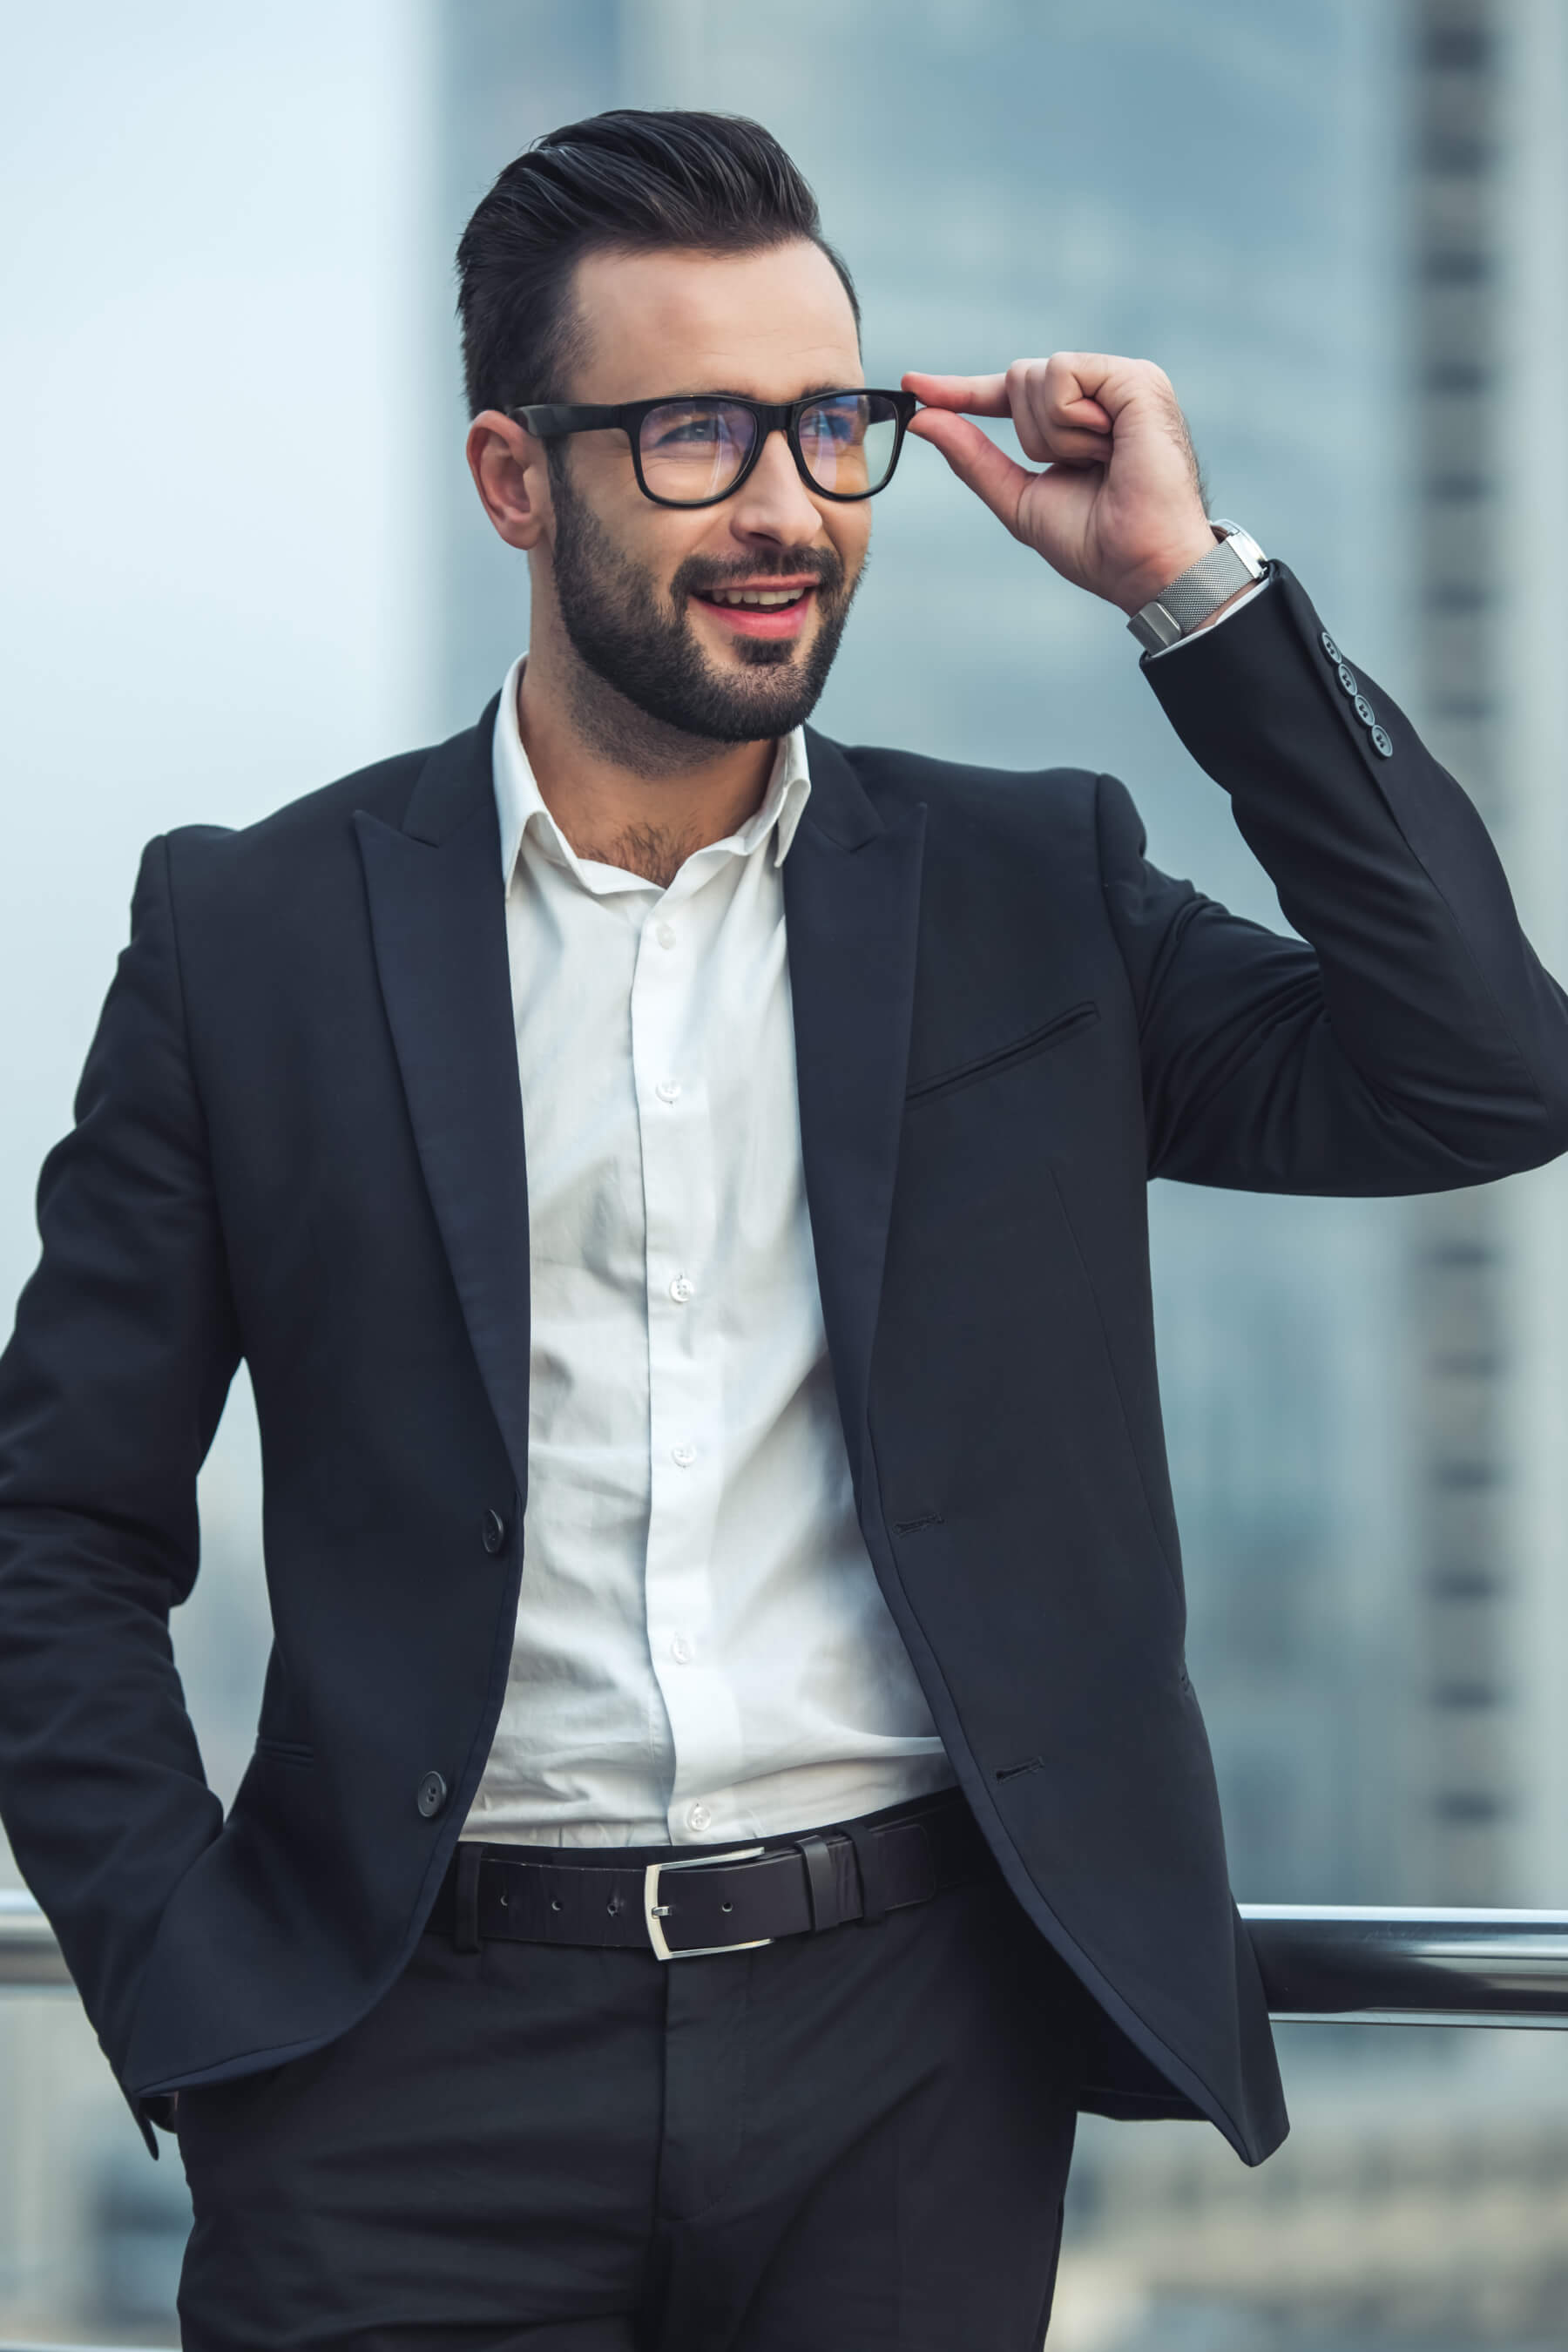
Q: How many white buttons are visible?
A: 6